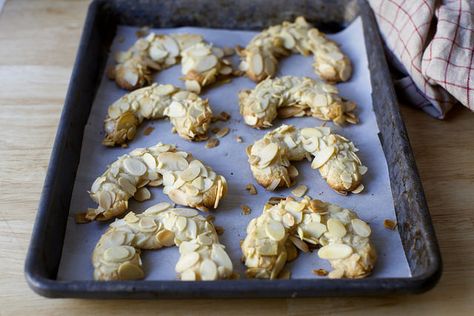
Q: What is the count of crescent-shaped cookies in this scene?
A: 8